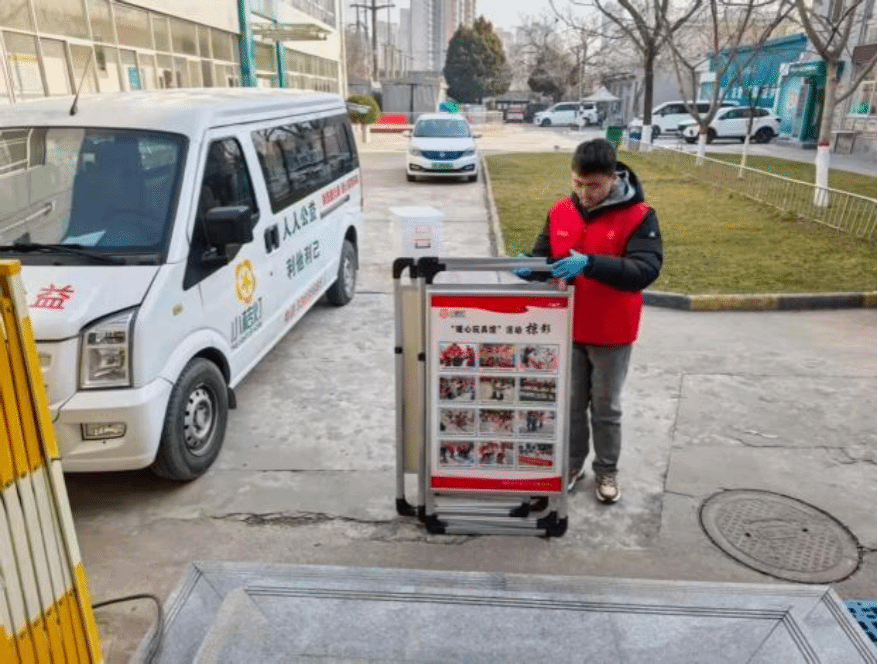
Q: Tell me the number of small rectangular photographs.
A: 12